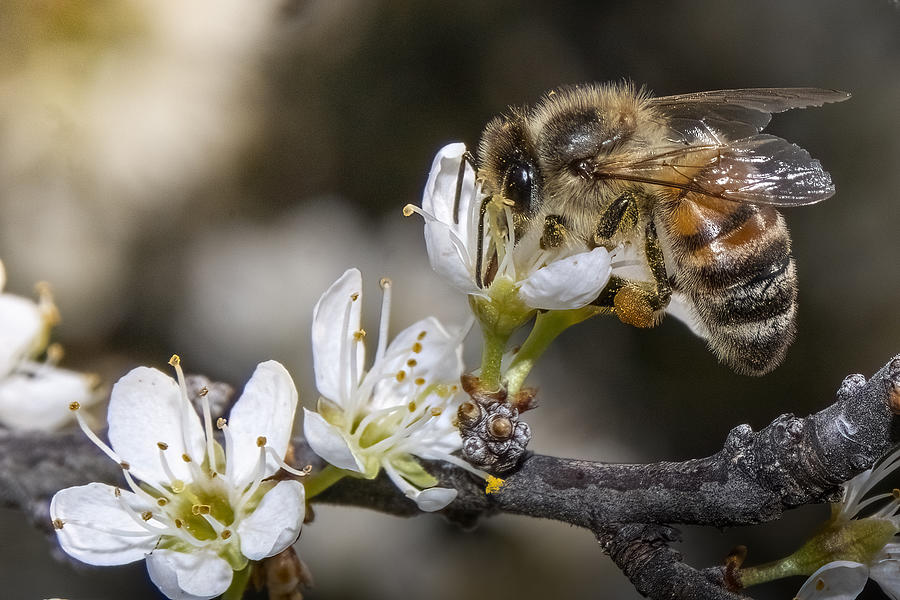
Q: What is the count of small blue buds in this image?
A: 0